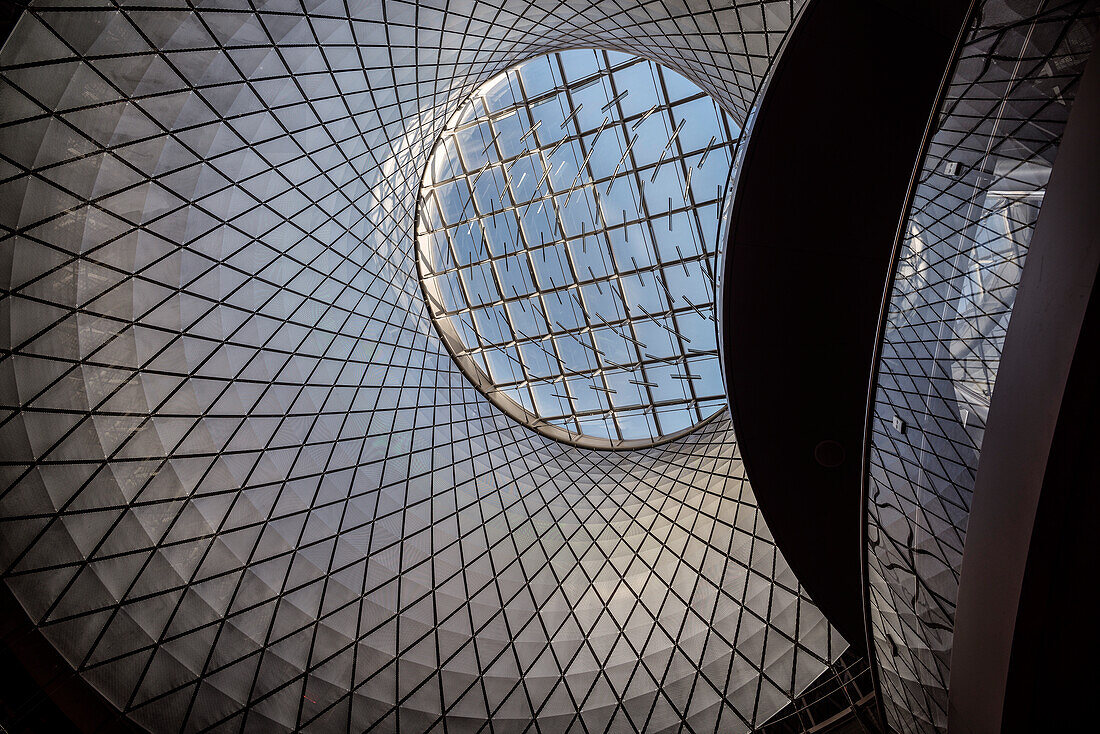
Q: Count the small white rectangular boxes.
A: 2